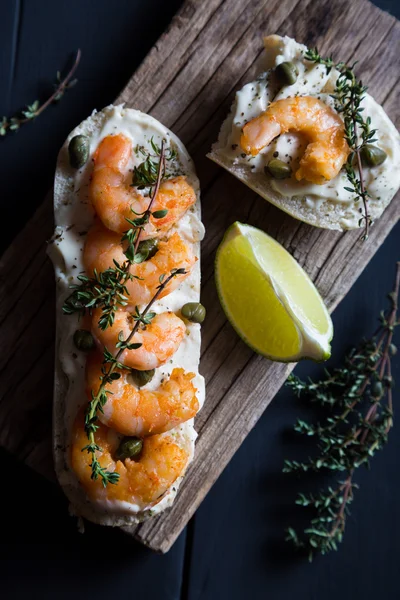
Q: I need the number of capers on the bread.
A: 9